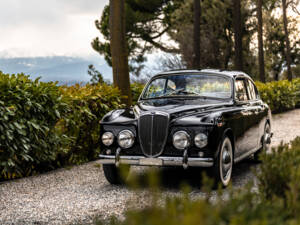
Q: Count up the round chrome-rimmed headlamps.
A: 4